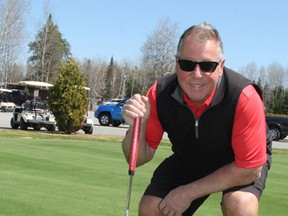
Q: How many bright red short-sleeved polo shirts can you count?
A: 1